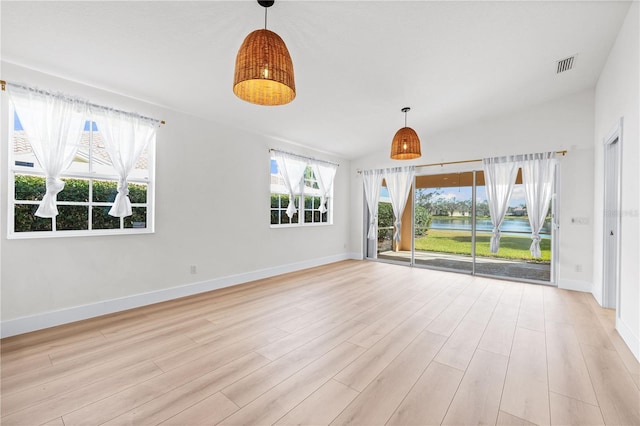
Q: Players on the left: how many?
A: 0